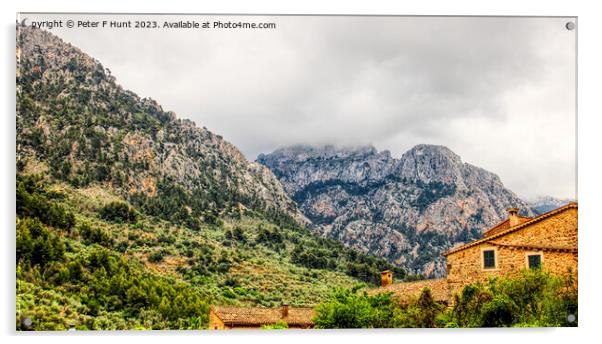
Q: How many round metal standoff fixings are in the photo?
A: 4